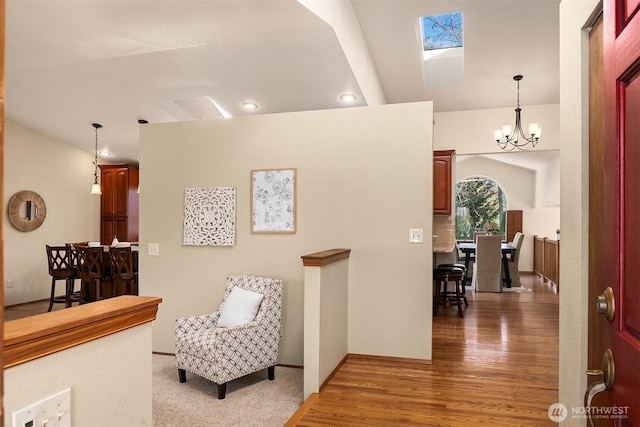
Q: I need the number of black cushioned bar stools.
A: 2